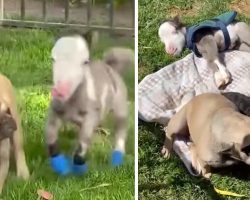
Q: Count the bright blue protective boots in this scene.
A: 3